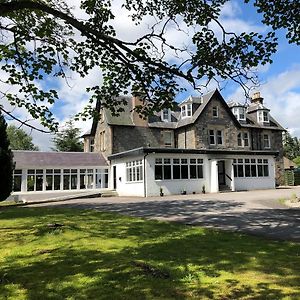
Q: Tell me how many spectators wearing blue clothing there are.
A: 0